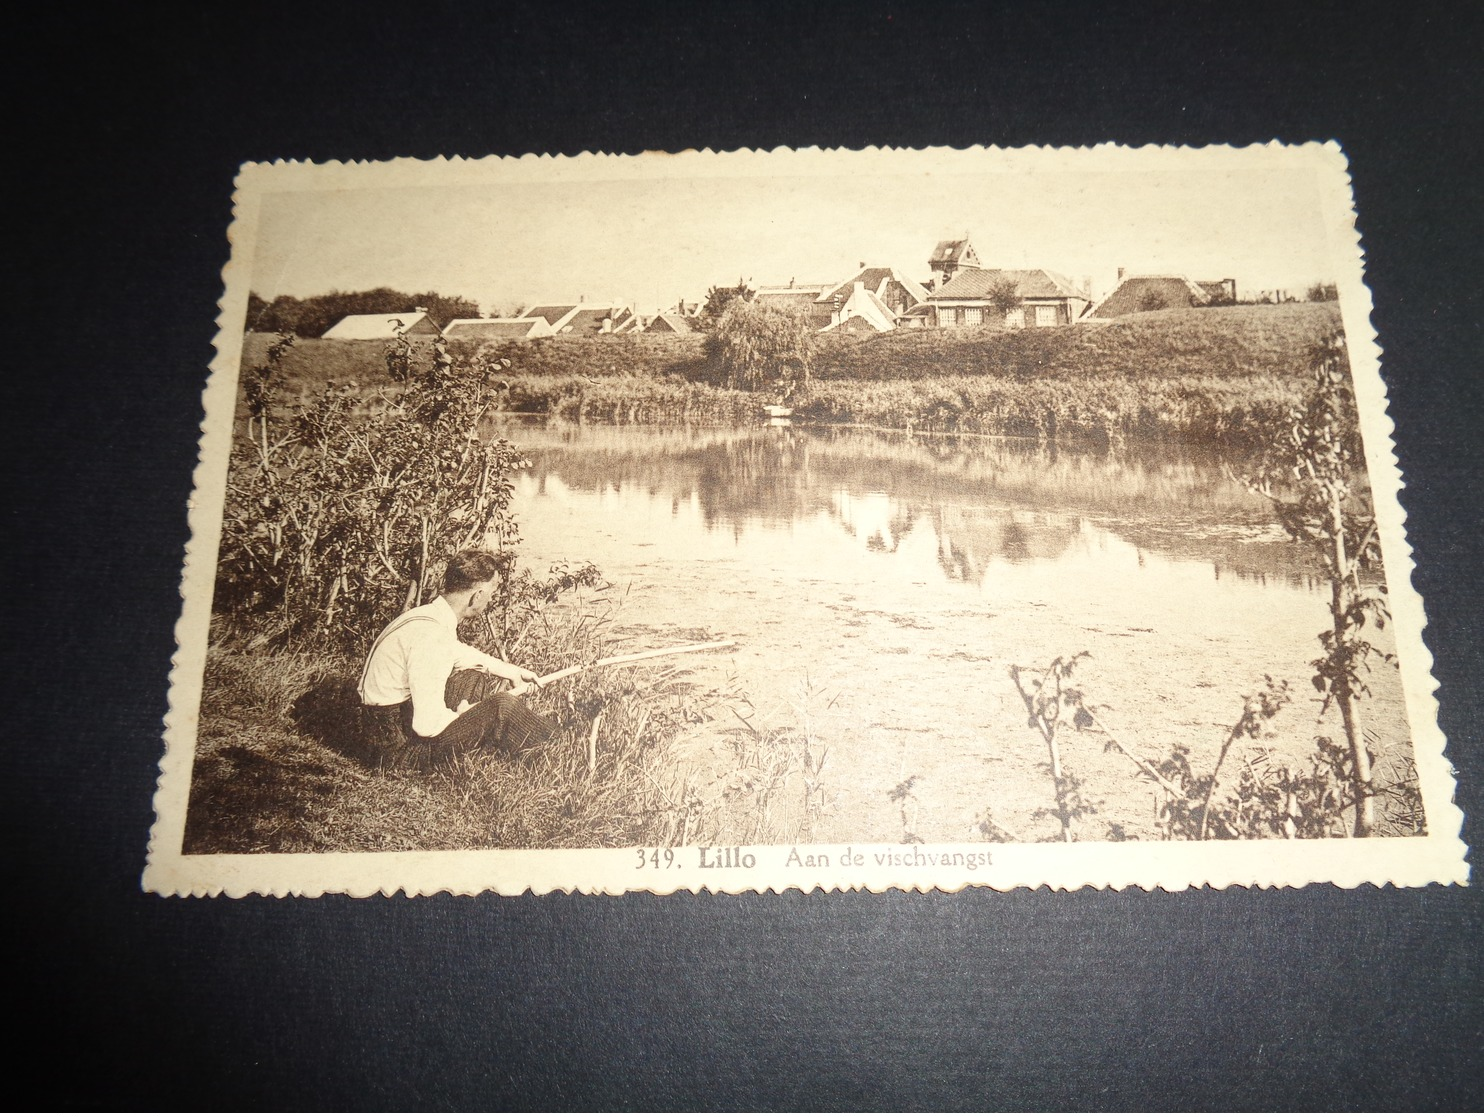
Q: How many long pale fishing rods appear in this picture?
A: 1